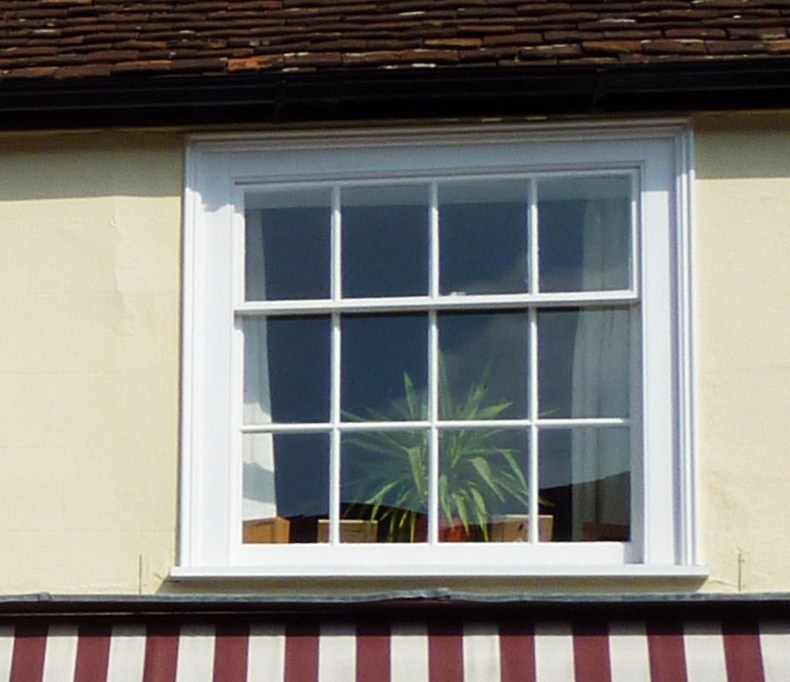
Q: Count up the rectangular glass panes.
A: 12